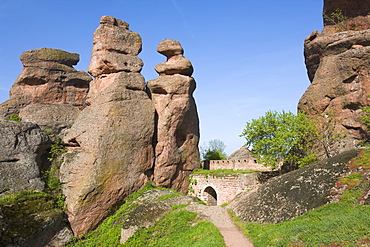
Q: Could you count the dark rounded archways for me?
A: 1